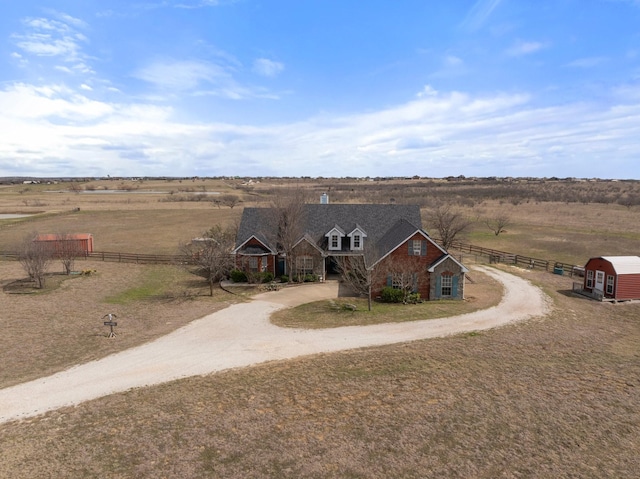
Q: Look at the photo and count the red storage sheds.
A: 2